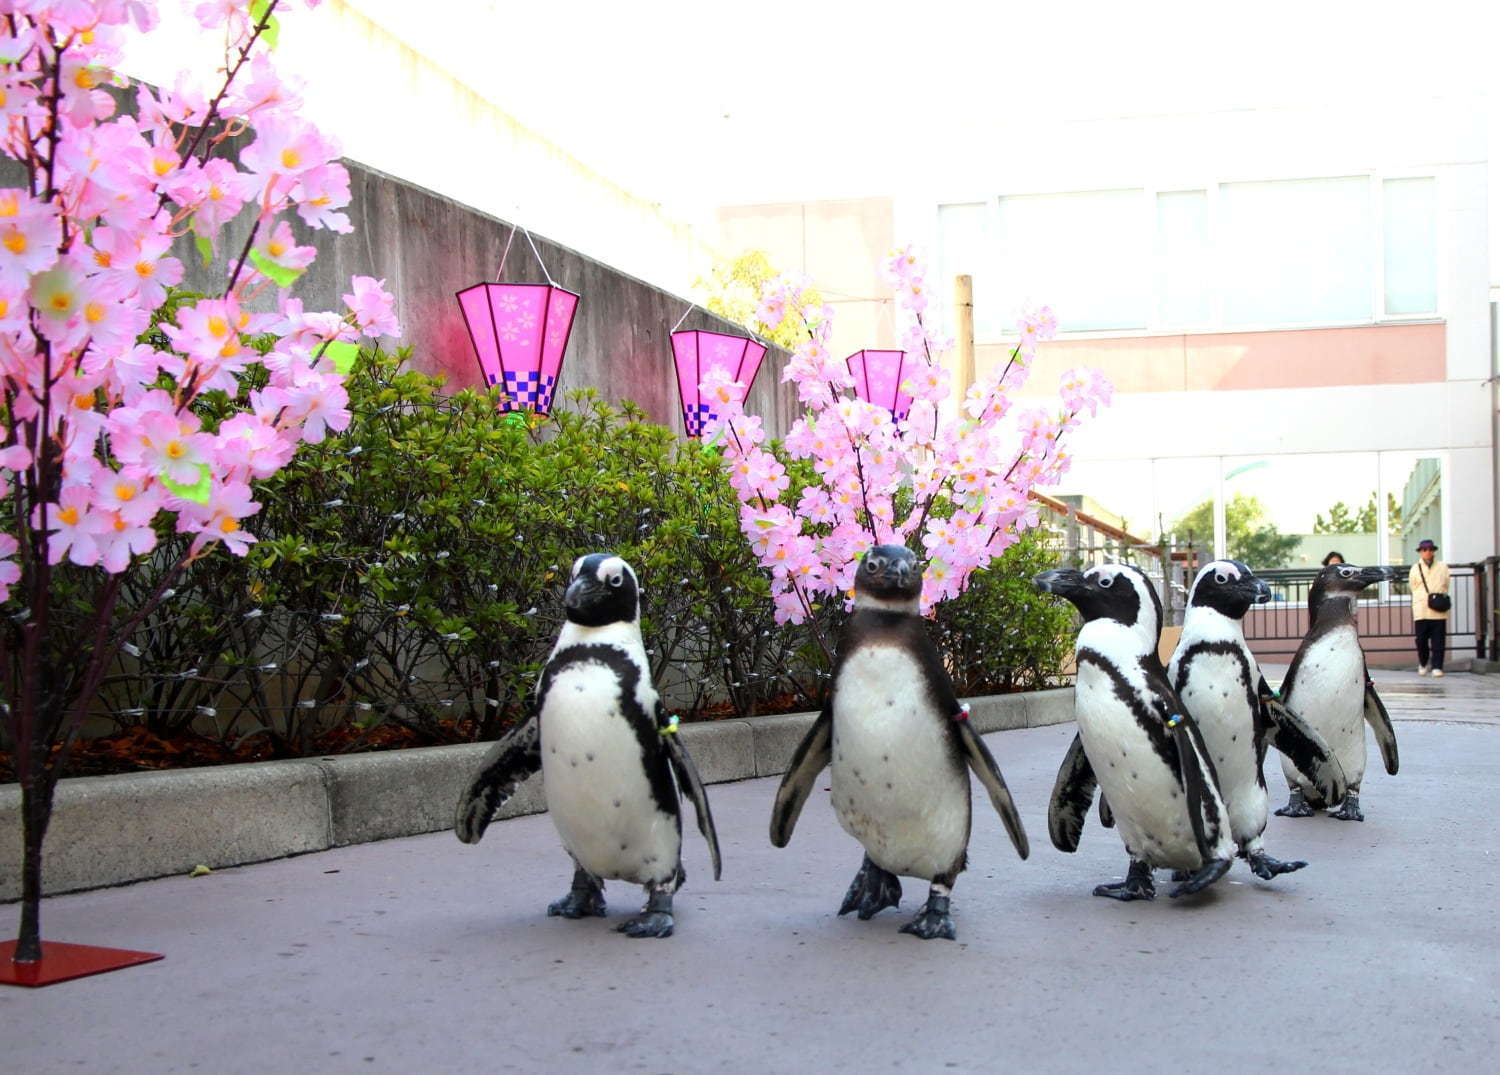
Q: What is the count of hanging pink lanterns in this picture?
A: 3